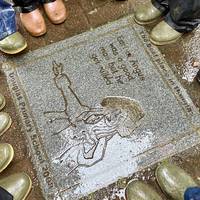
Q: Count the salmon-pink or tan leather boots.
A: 2